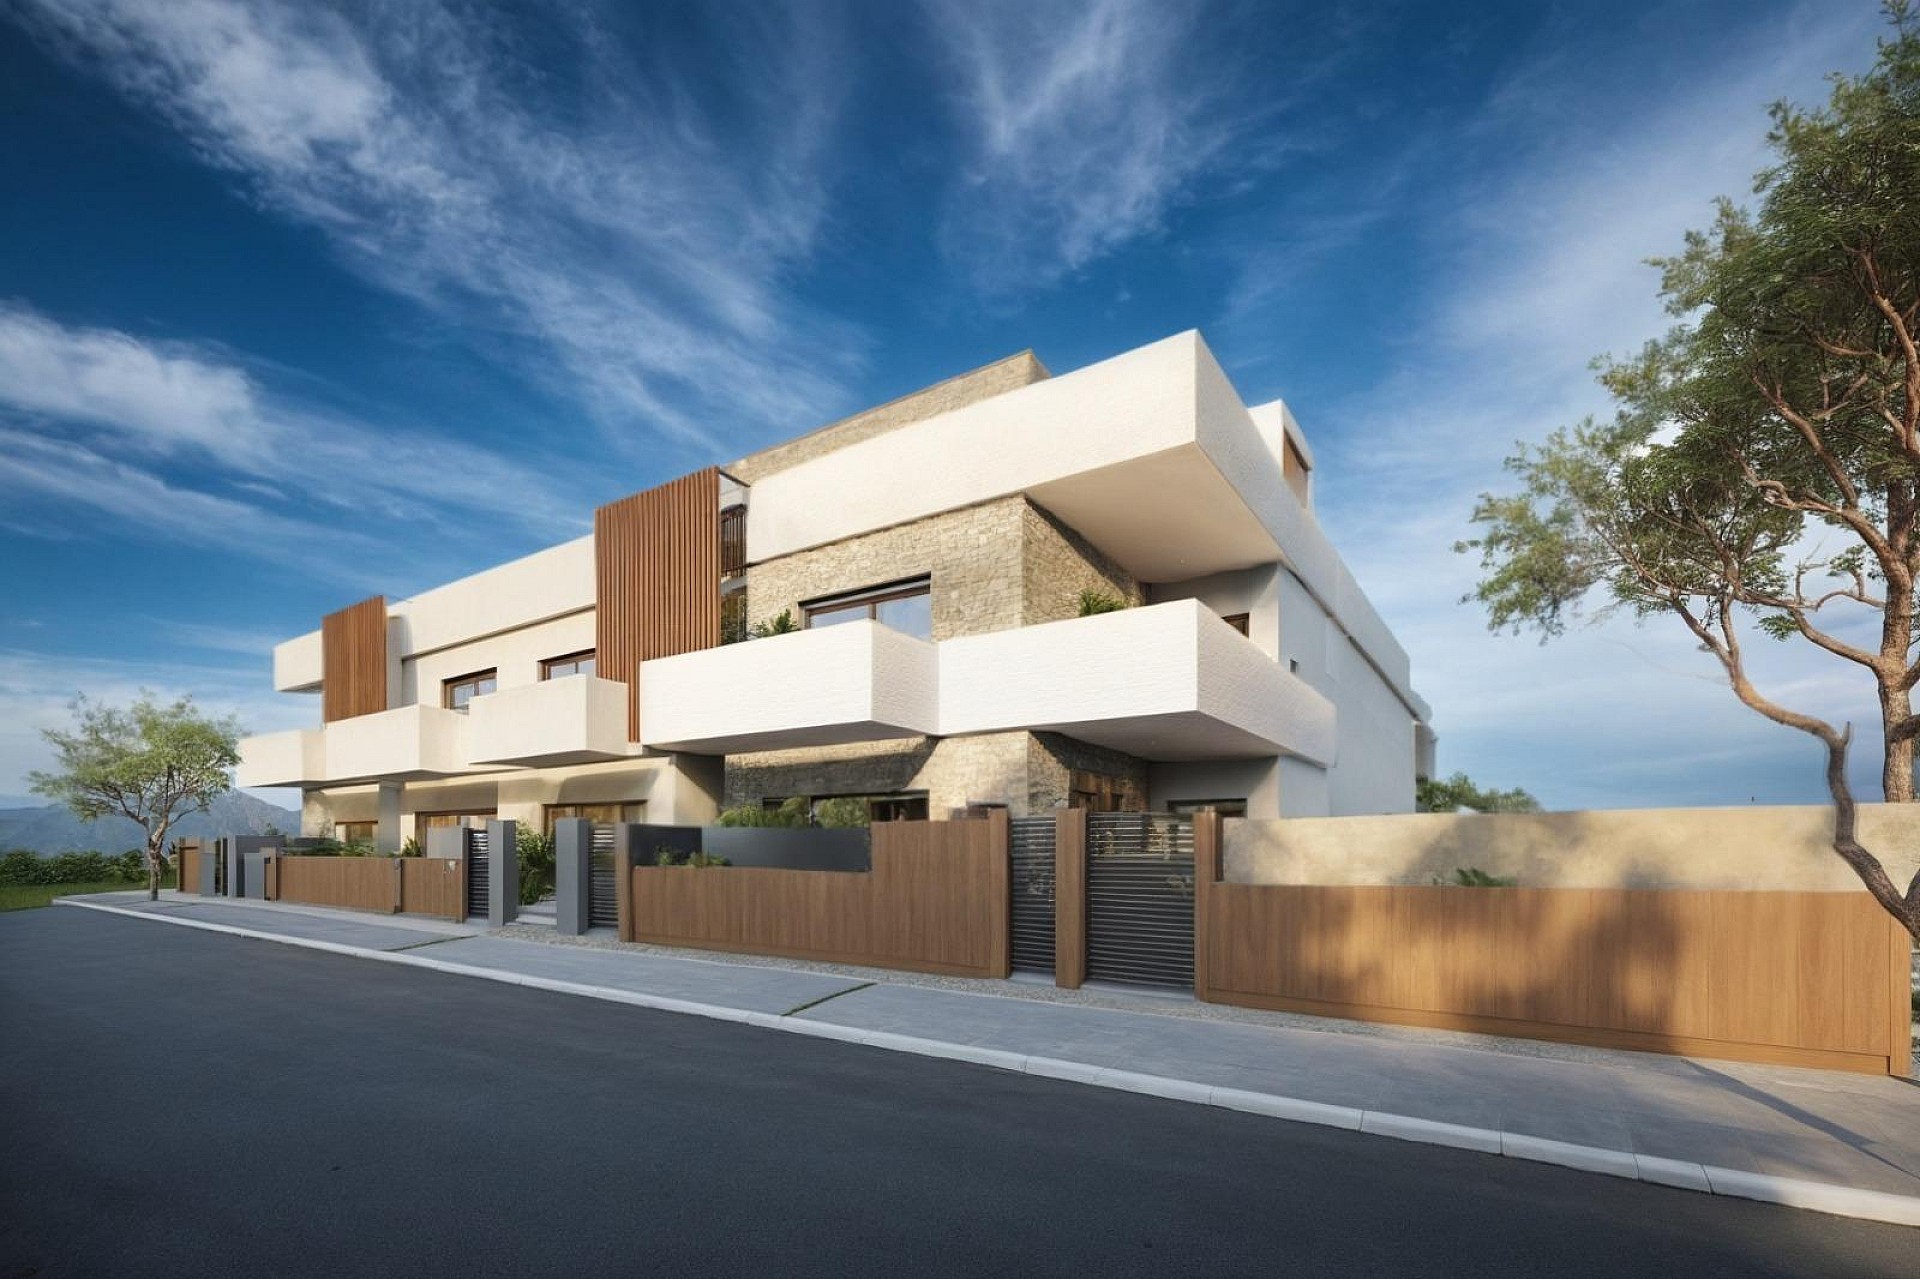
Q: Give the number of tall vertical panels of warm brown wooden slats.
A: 2